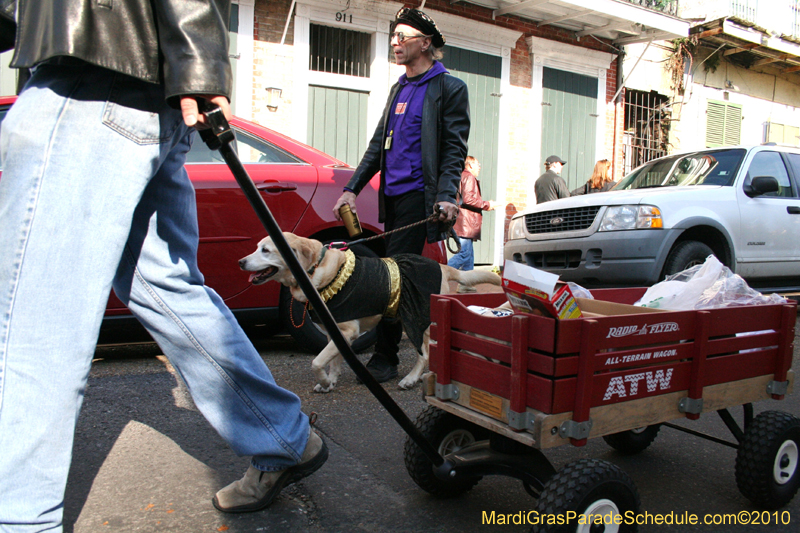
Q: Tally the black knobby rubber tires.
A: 4